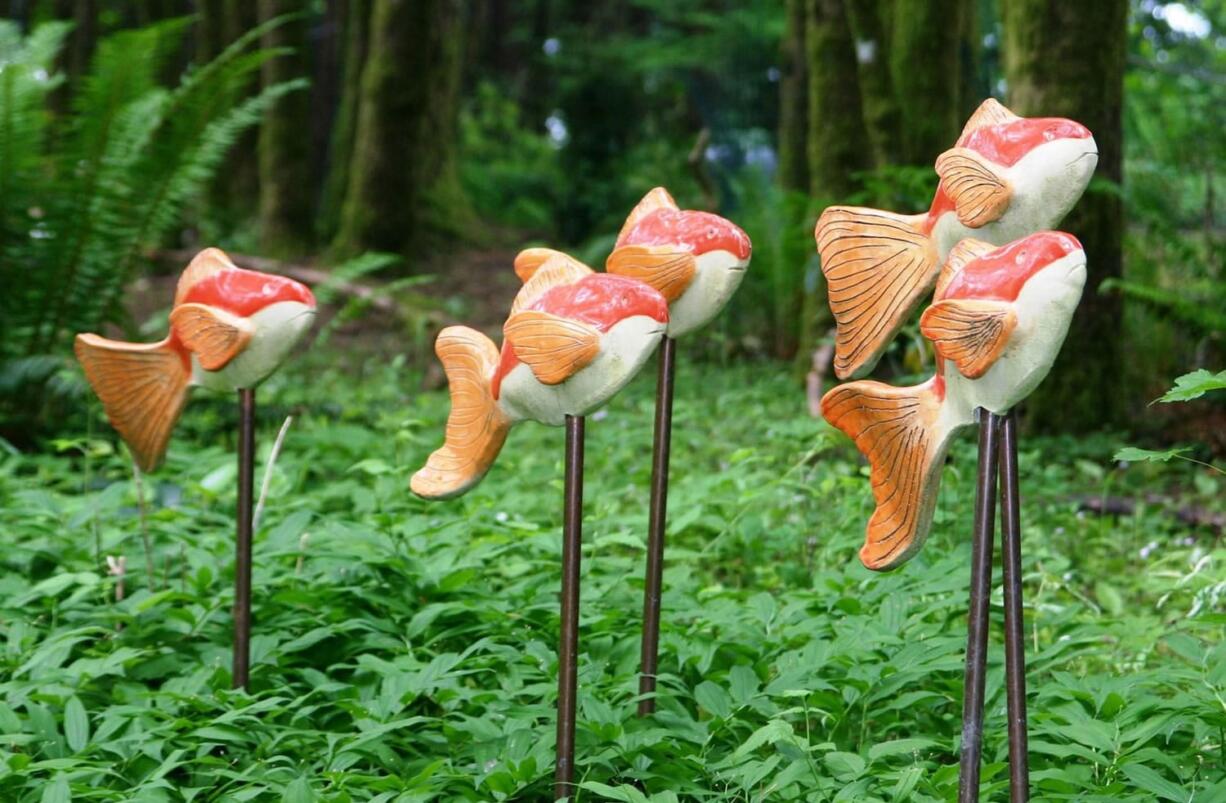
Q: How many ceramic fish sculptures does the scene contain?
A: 5